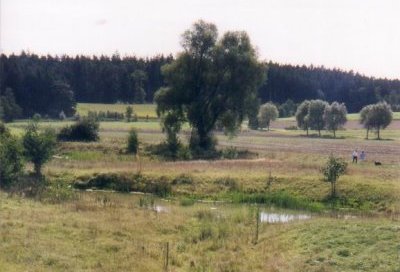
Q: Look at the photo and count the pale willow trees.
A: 6